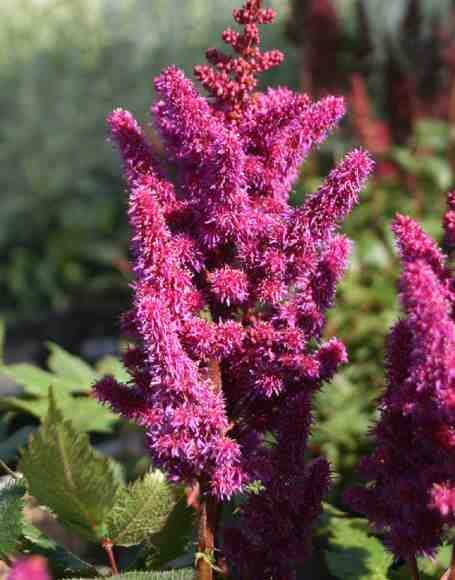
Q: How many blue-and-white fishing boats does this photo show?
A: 0